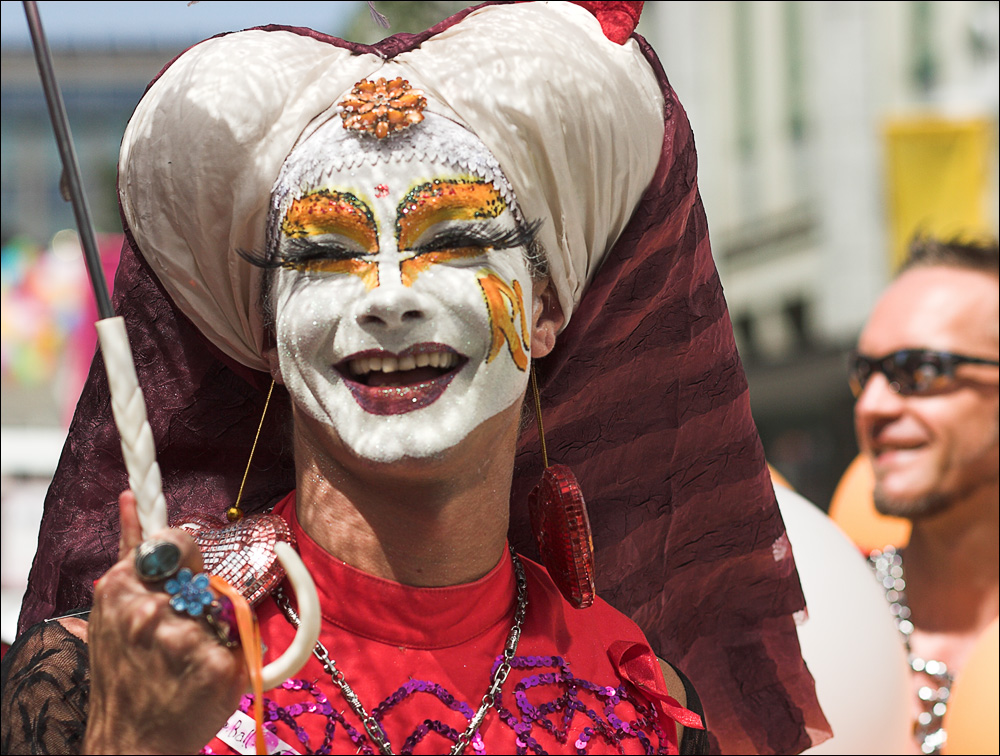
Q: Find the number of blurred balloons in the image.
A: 4